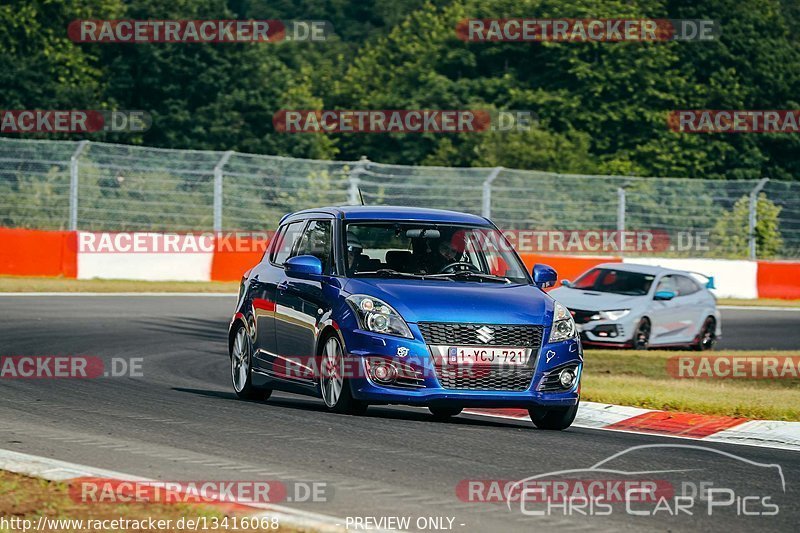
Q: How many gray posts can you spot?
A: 6